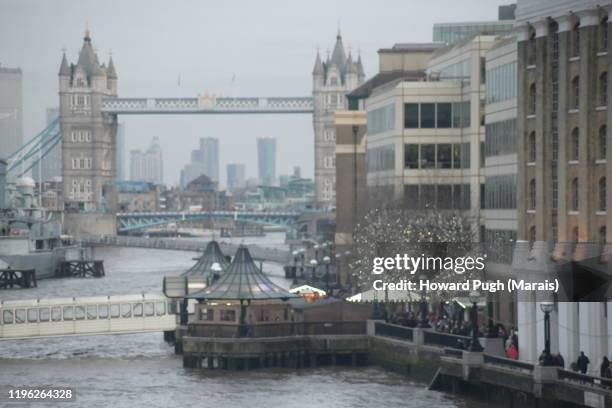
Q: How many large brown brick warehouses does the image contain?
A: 1